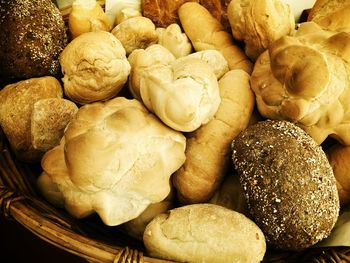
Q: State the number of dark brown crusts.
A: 2